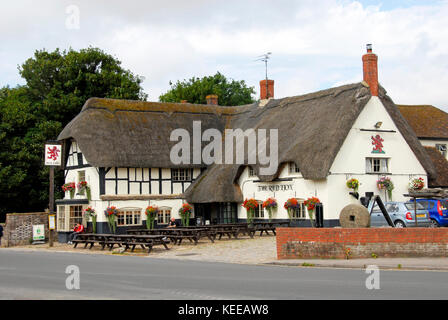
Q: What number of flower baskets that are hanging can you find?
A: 13